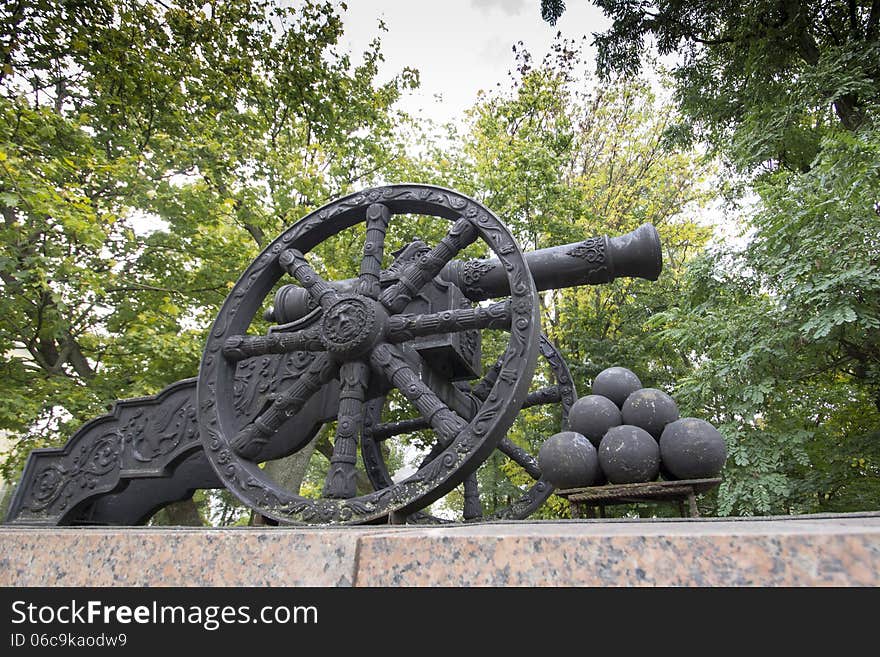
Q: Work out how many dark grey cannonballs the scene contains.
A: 6